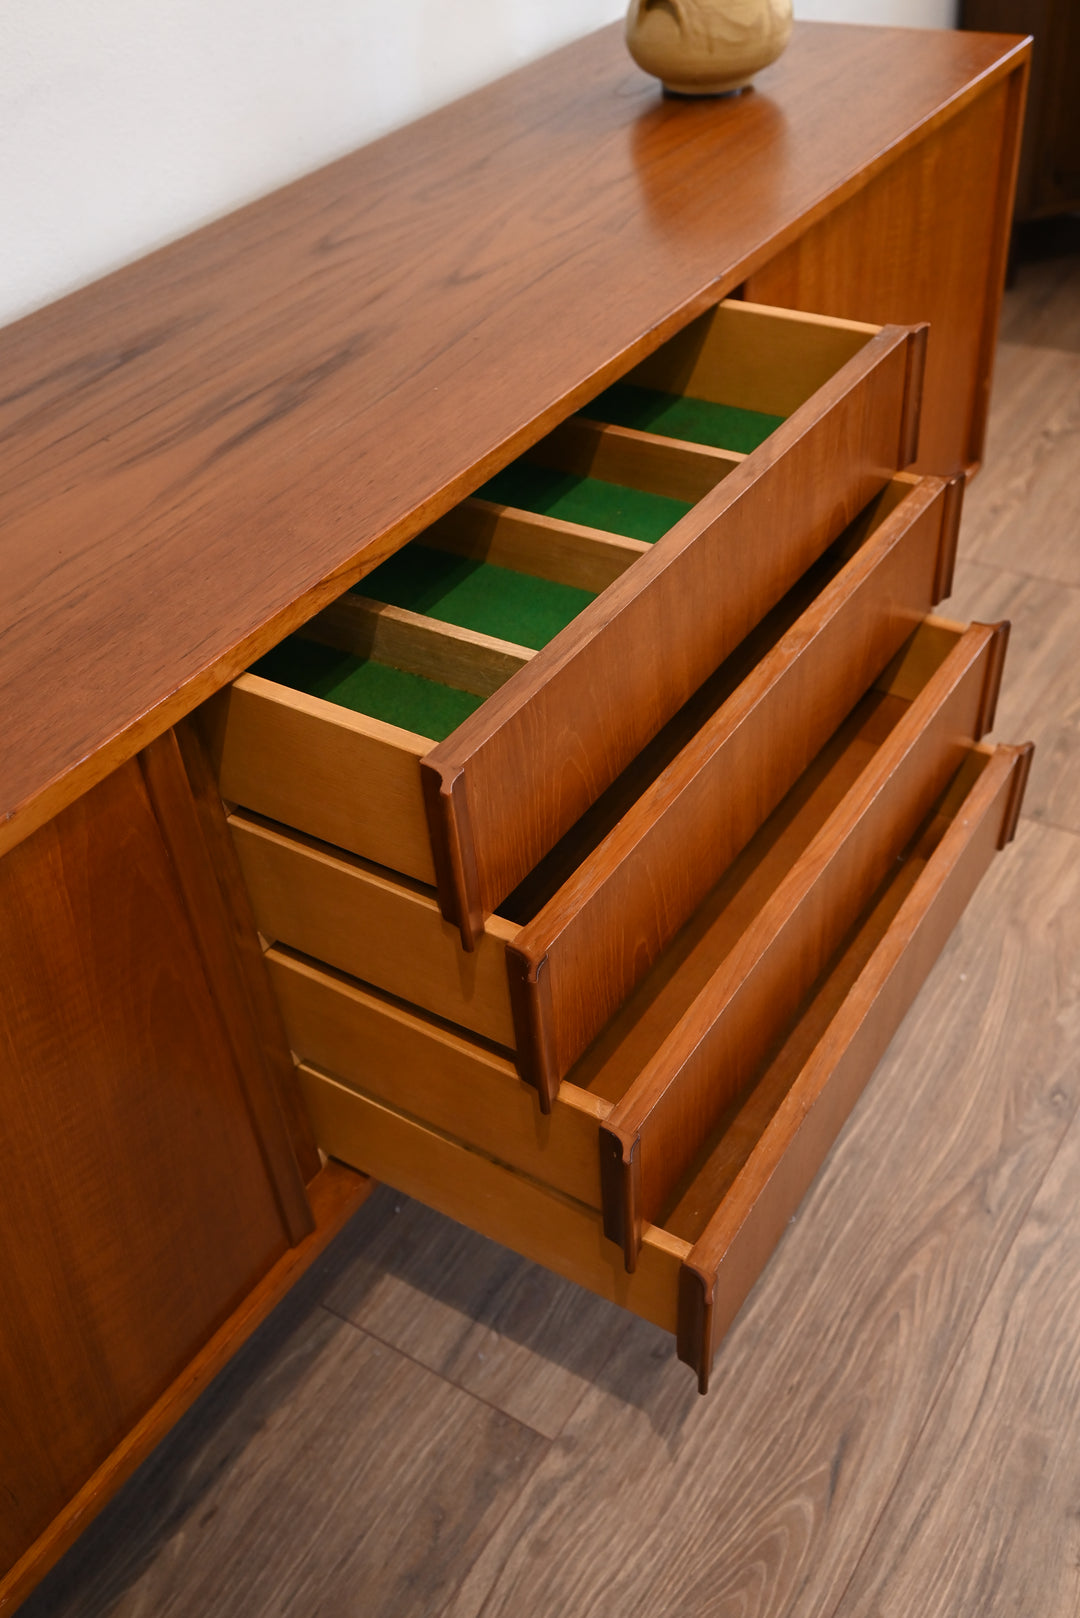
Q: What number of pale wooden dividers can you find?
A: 3